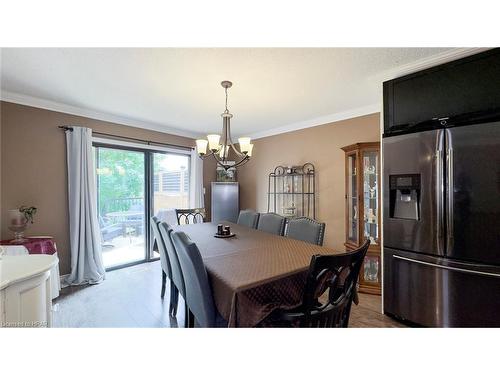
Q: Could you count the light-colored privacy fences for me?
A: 1